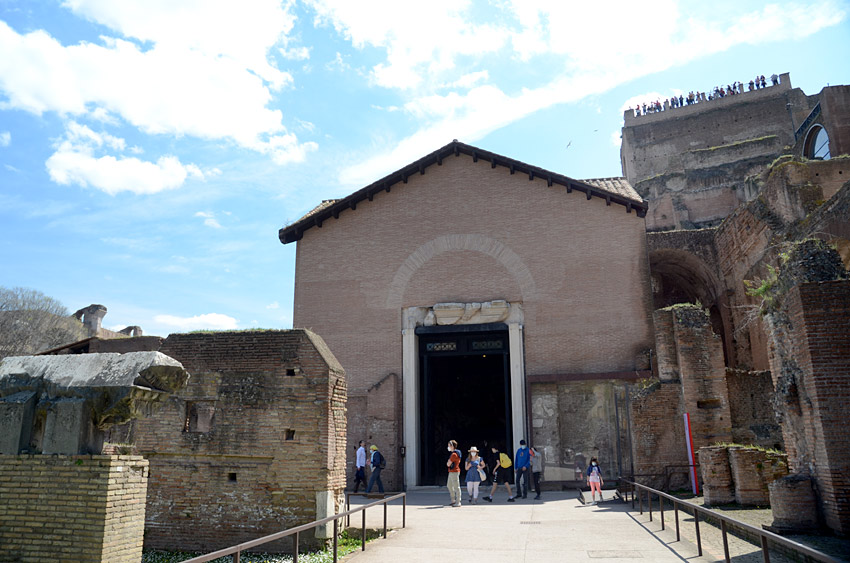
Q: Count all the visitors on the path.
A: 8